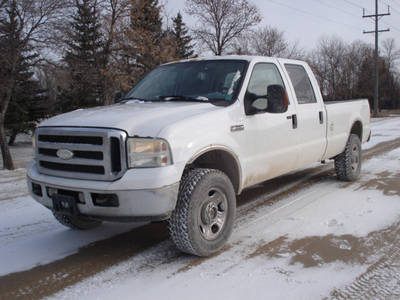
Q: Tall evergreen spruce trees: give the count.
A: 4